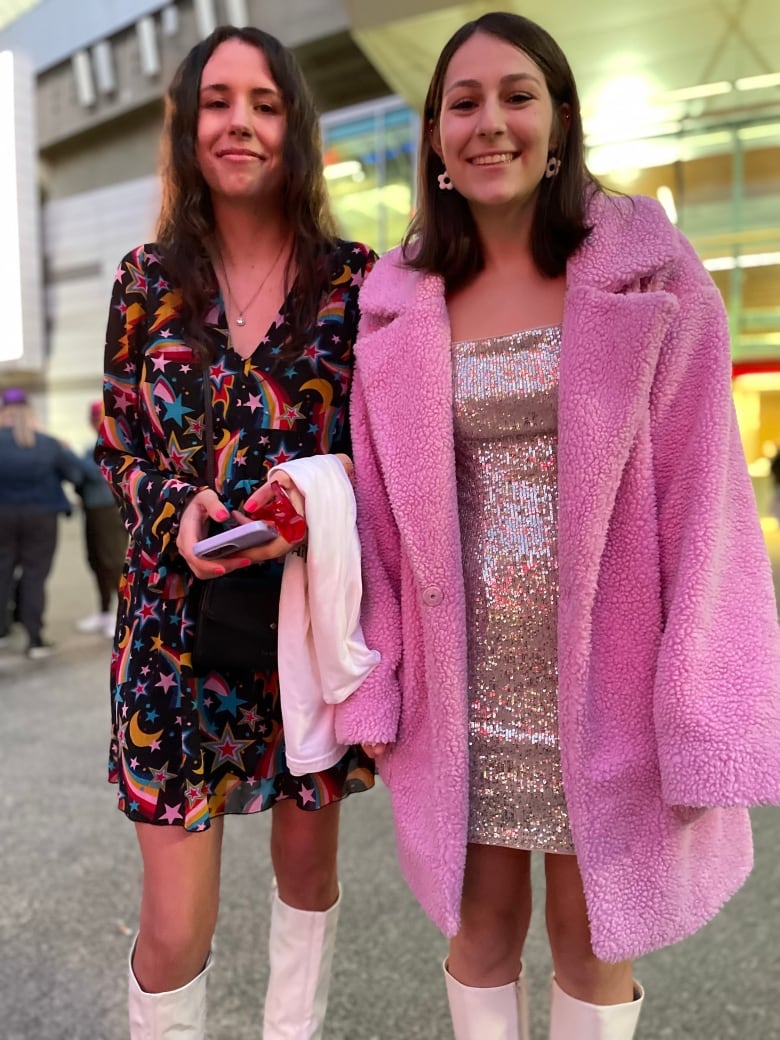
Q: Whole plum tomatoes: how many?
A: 0